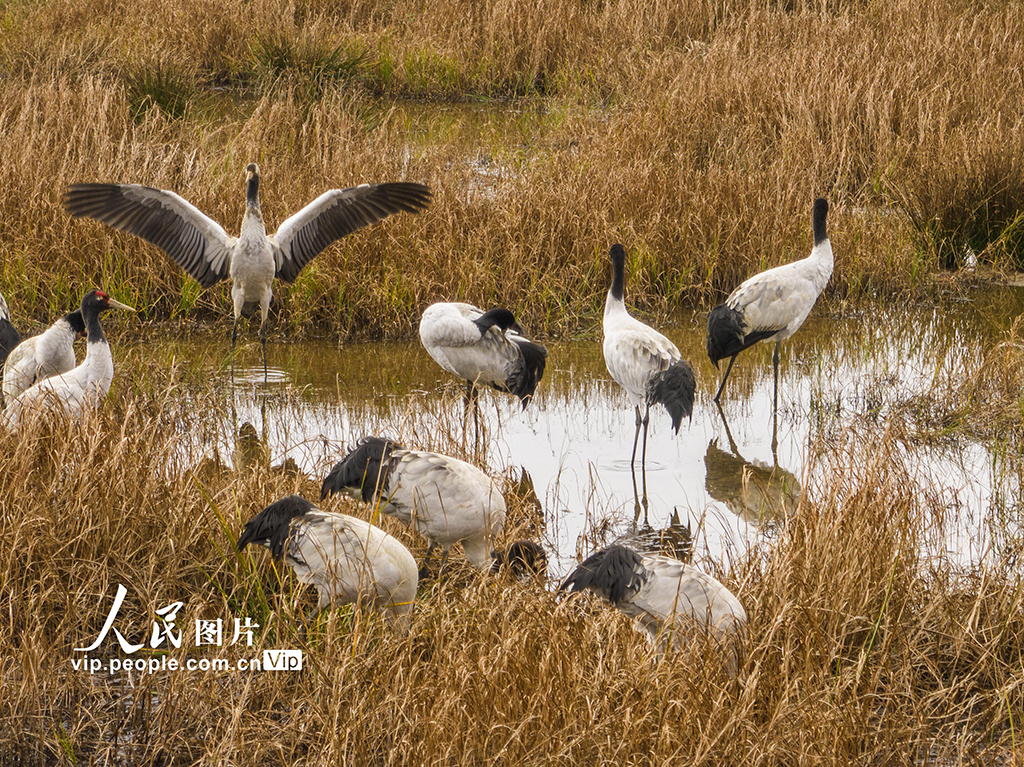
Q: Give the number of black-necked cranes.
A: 10